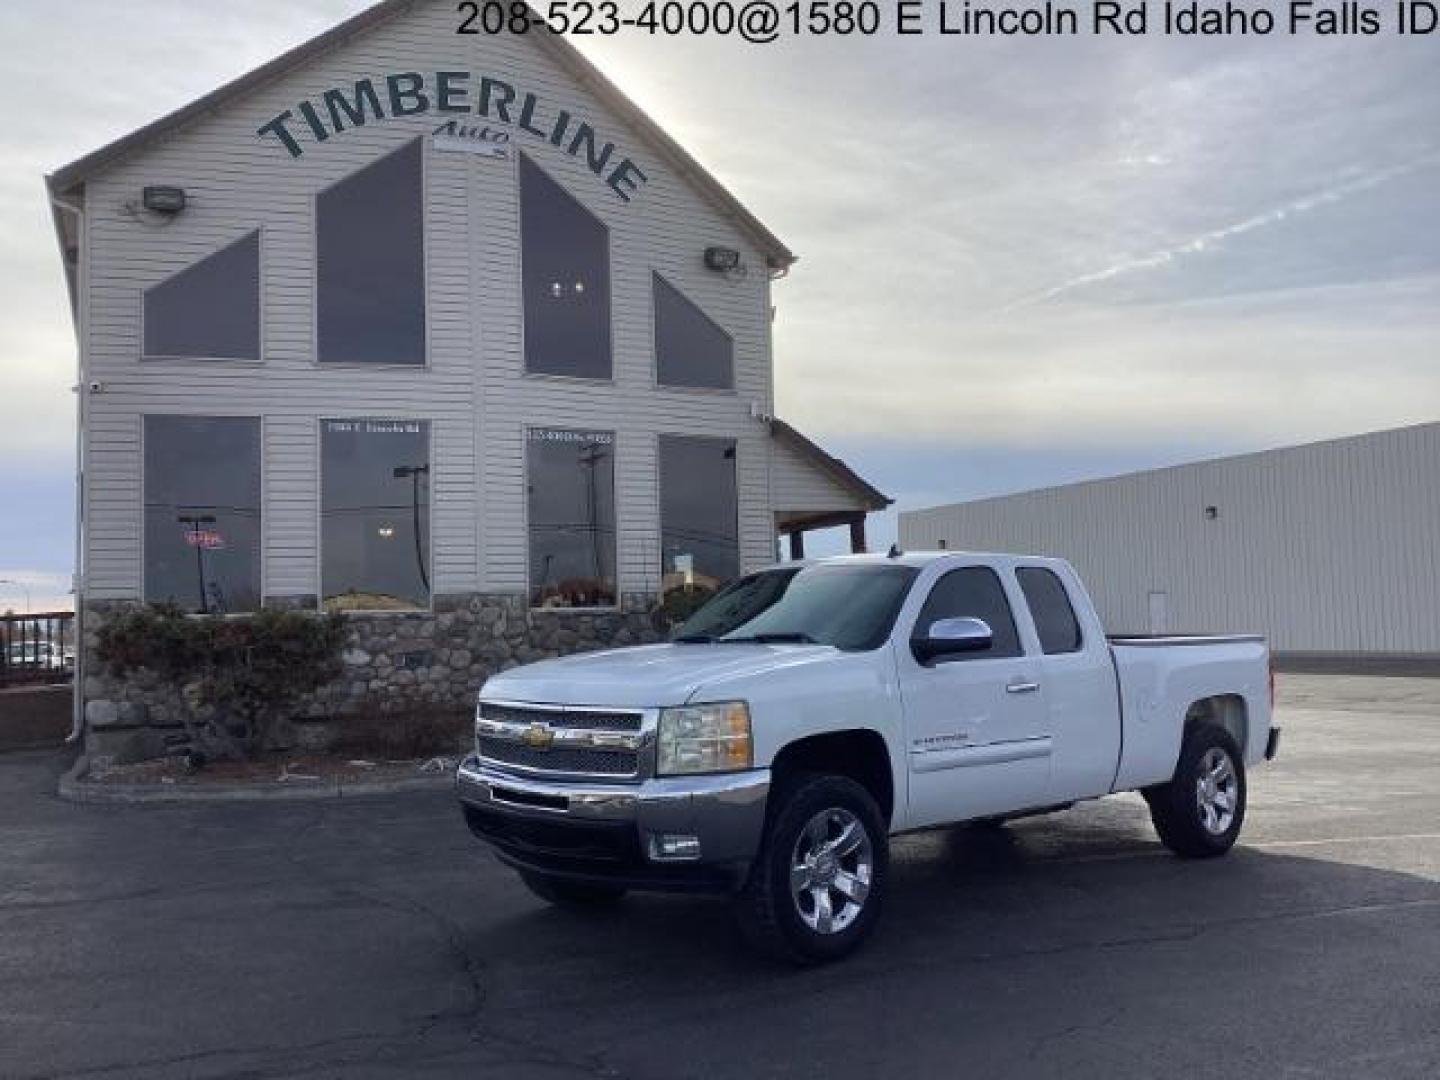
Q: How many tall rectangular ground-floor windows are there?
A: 4